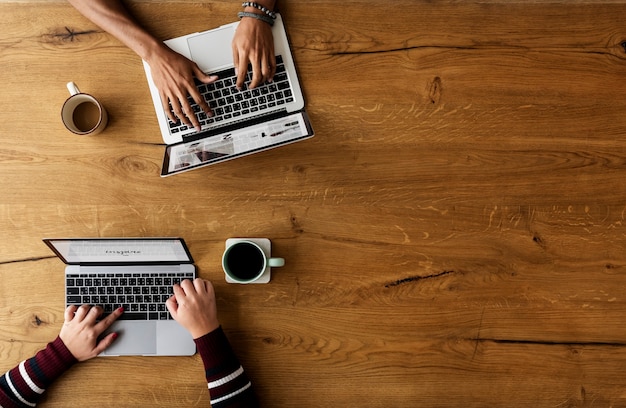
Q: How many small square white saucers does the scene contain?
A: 1